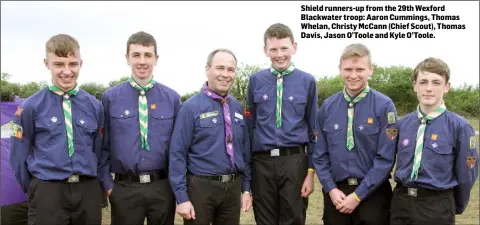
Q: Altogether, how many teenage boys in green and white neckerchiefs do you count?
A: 5